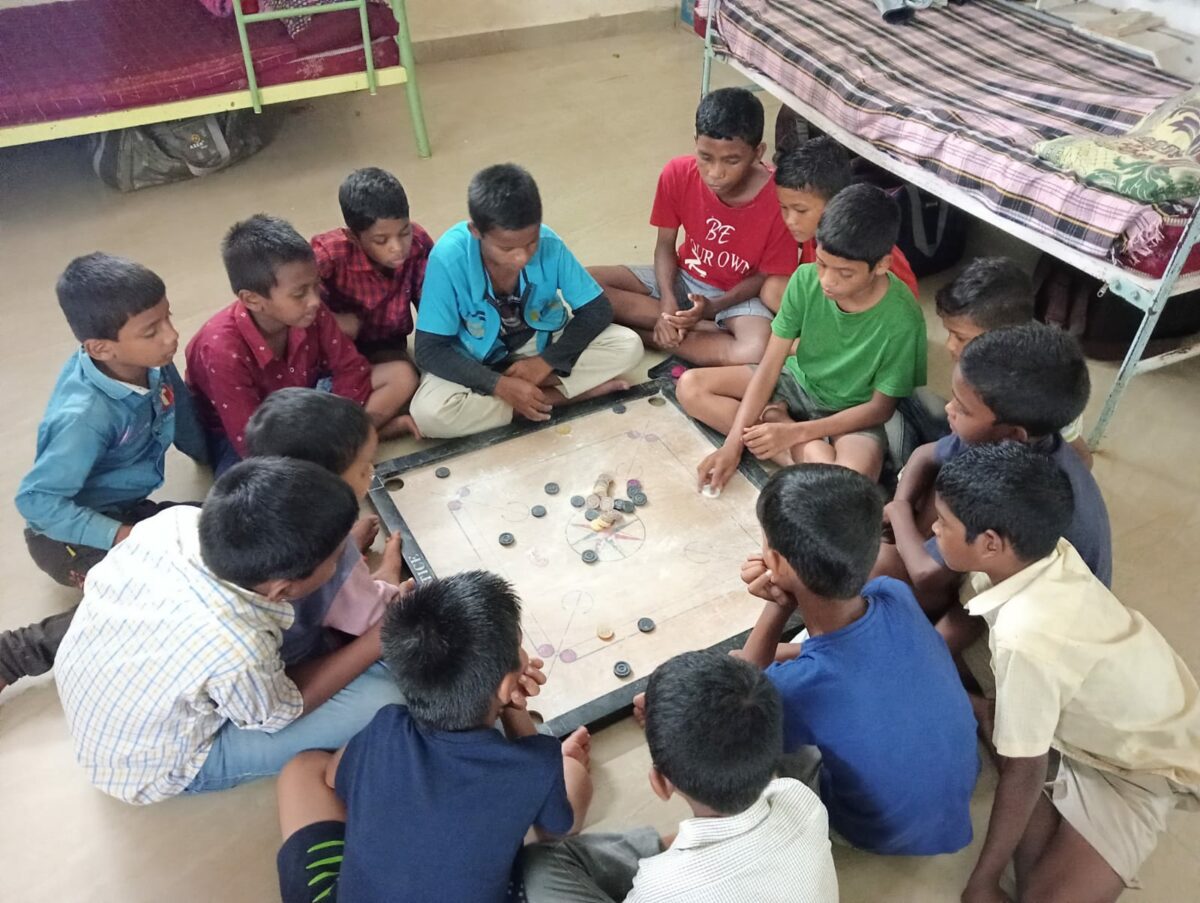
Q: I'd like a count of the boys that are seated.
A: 15